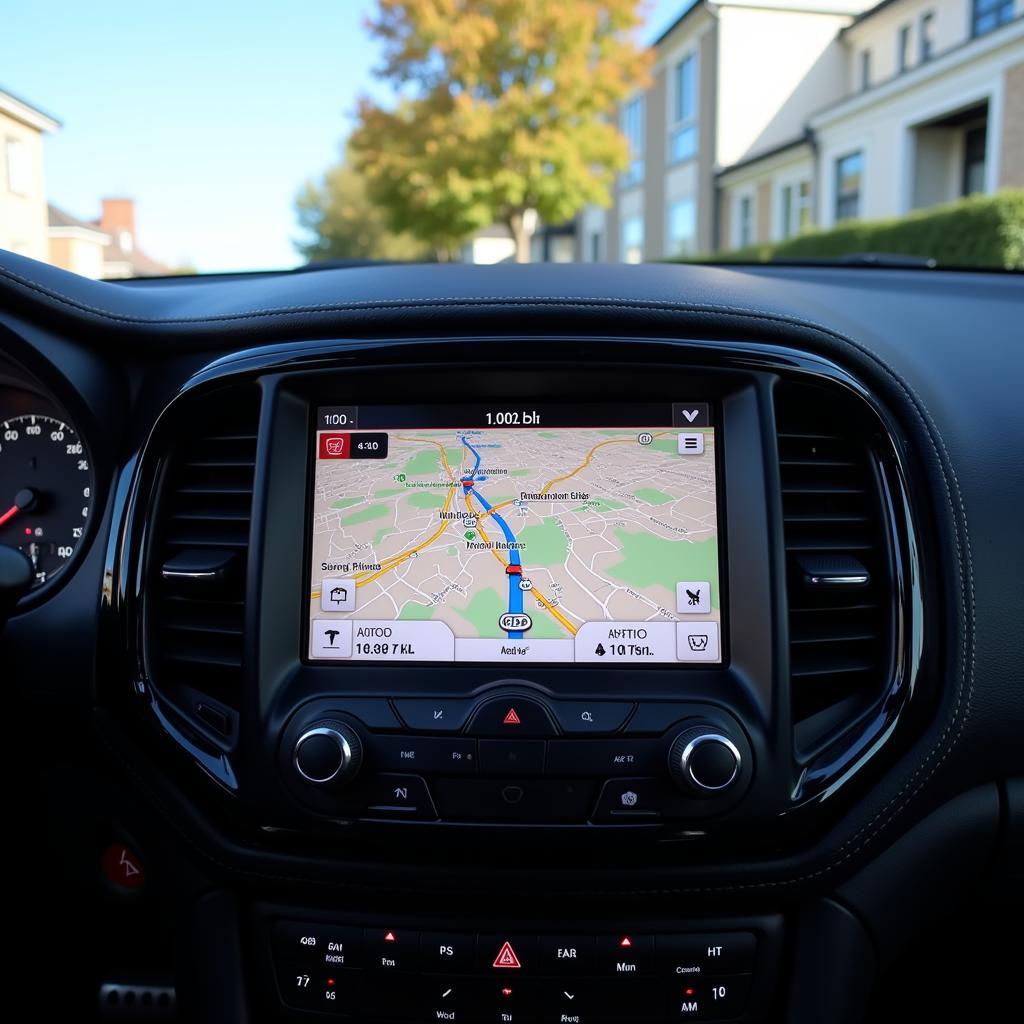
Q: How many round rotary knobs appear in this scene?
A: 2